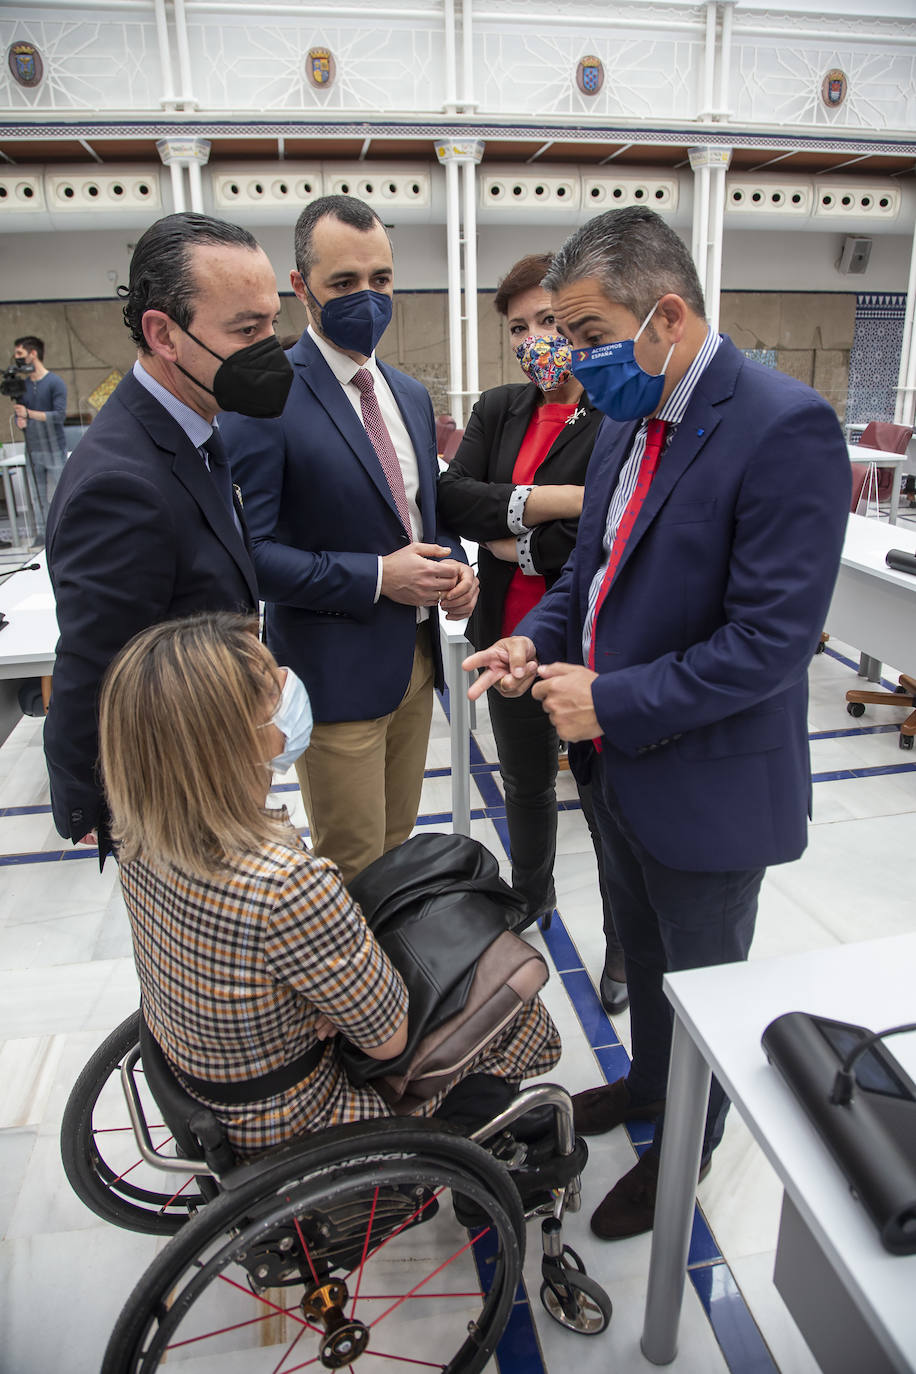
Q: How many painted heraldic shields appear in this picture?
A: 4